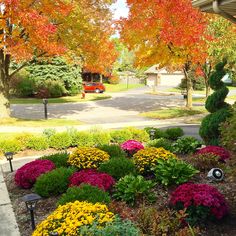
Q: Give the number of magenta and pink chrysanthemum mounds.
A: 5